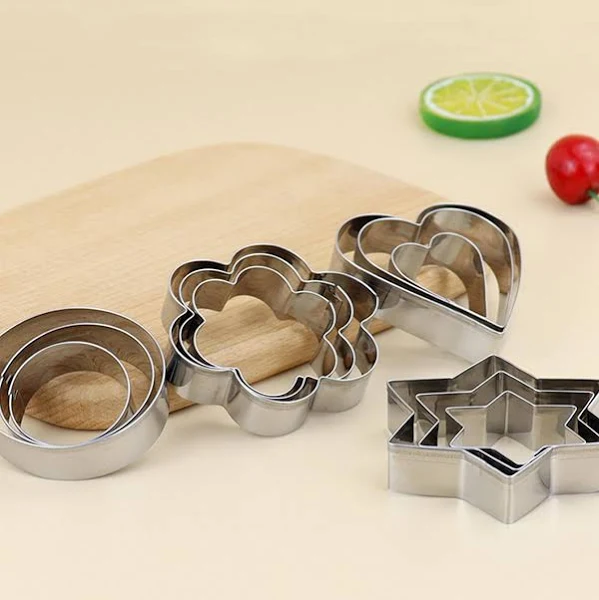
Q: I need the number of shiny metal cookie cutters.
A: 12